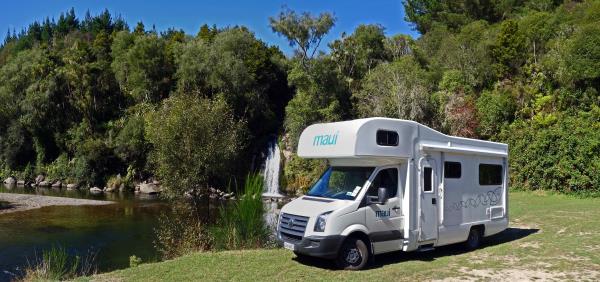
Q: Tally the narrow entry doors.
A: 1